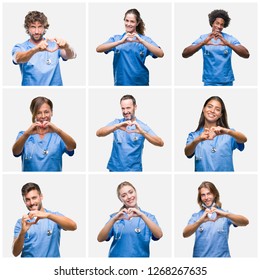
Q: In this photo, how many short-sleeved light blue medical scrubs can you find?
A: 9